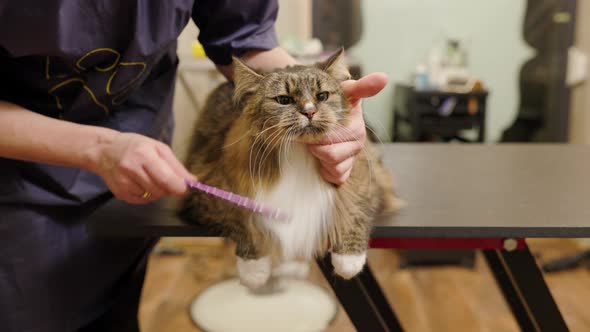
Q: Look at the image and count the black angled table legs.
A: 2